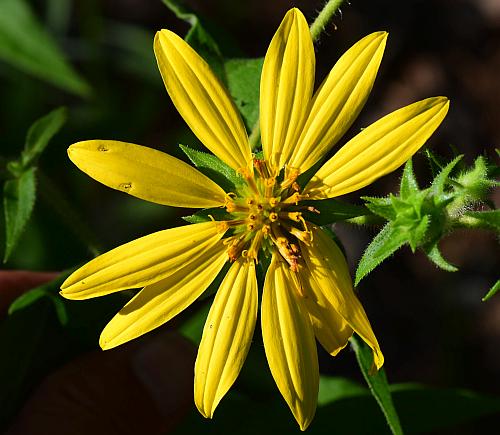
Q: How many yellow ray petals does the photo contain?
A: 11